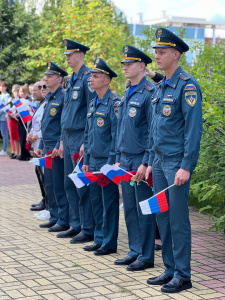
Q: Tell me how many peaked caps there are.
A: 5